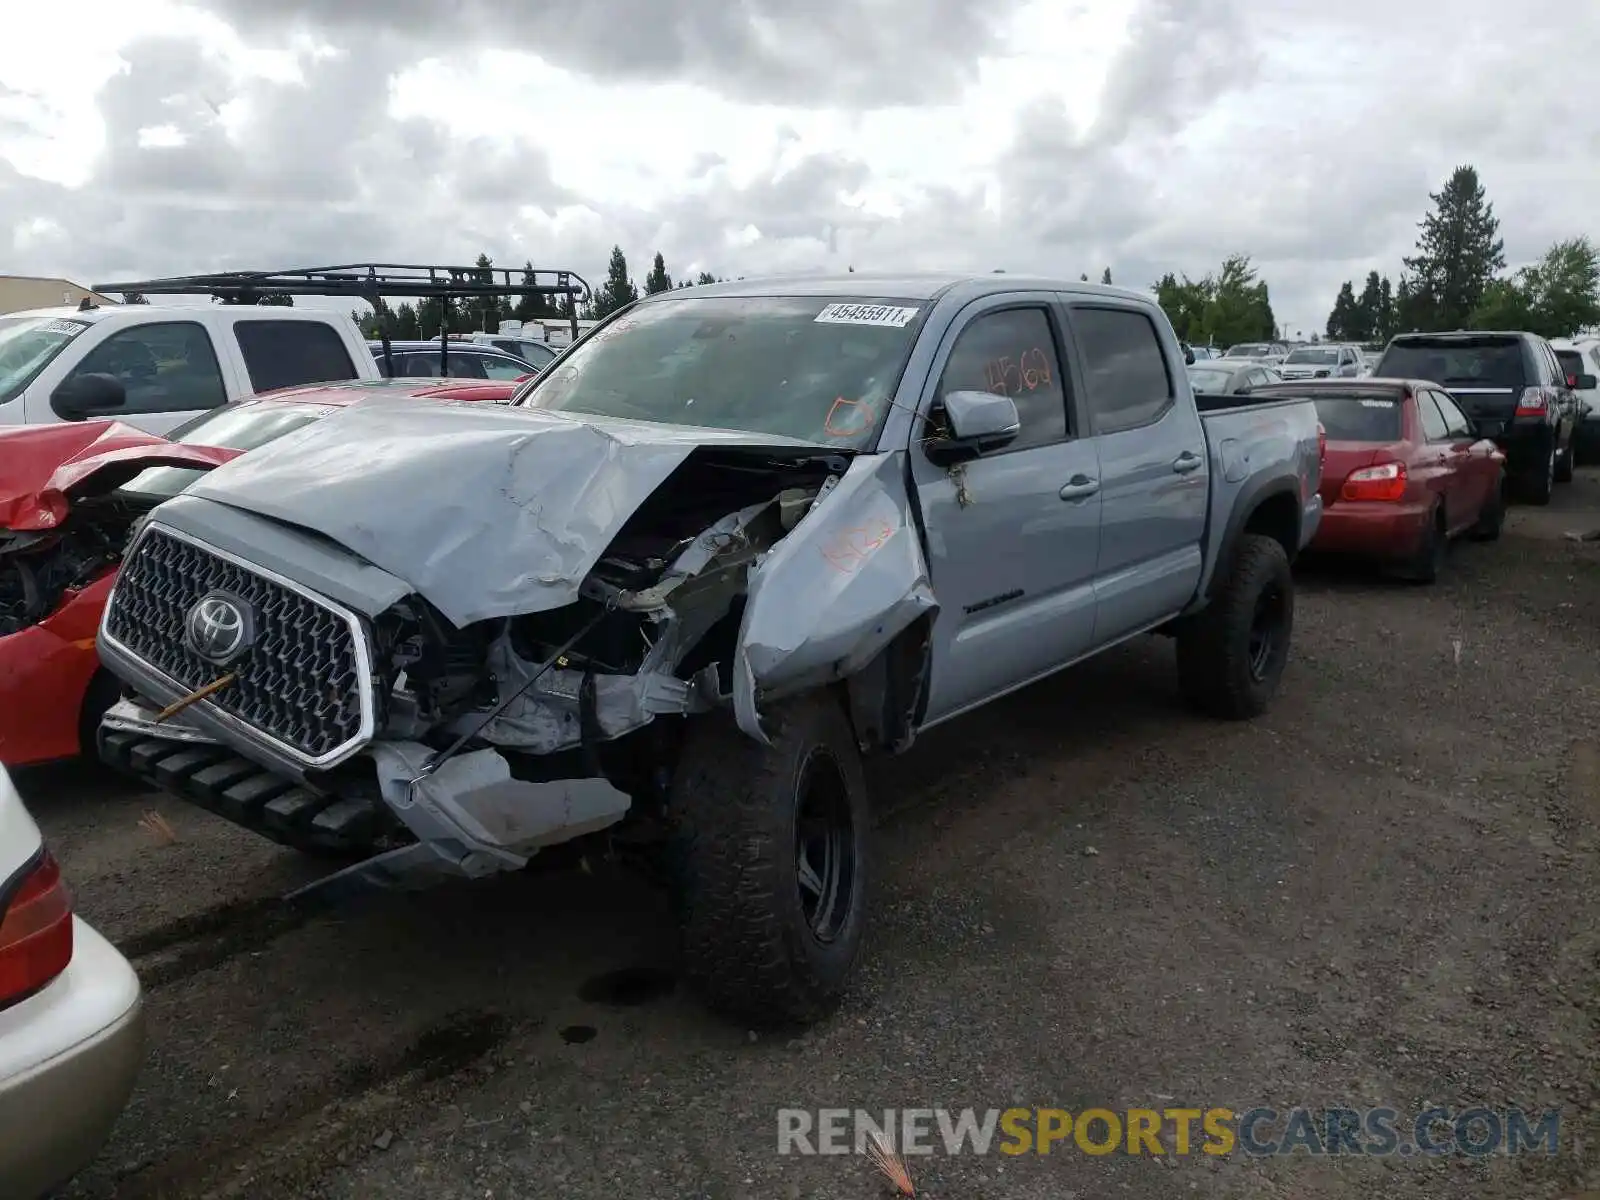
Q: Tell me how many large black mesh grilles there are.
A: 1